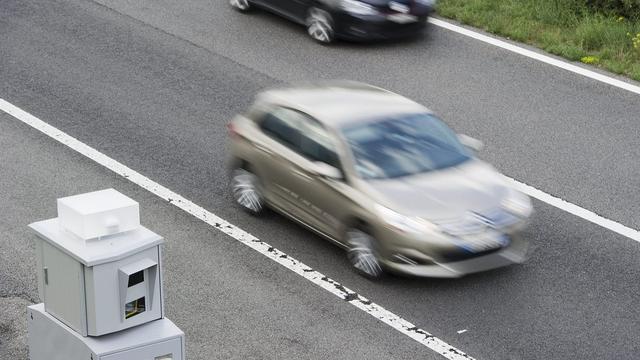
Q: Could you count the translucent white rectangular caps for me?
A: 1